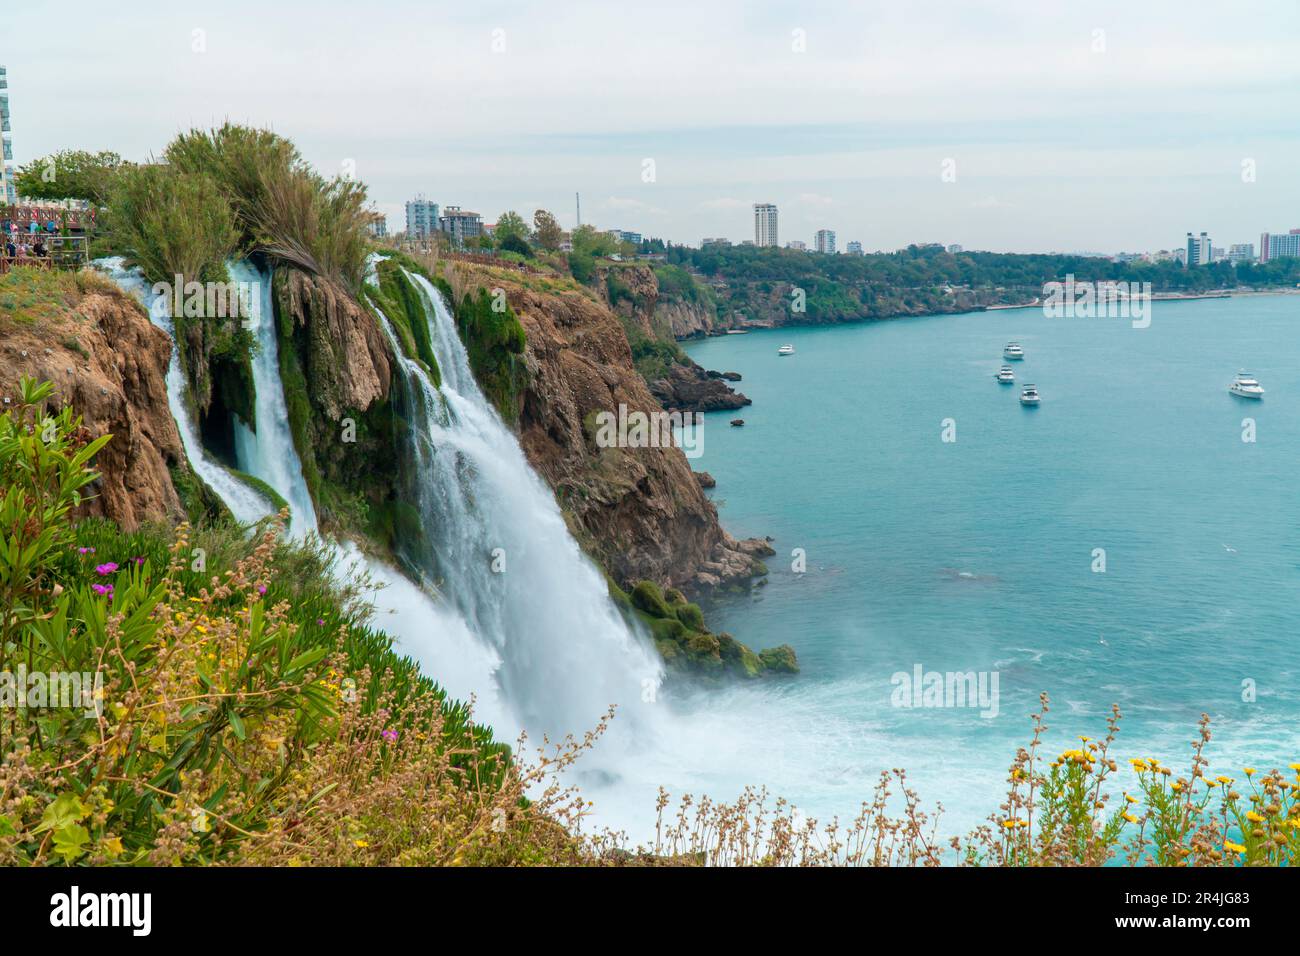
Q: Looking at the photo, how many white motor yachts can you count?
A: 5